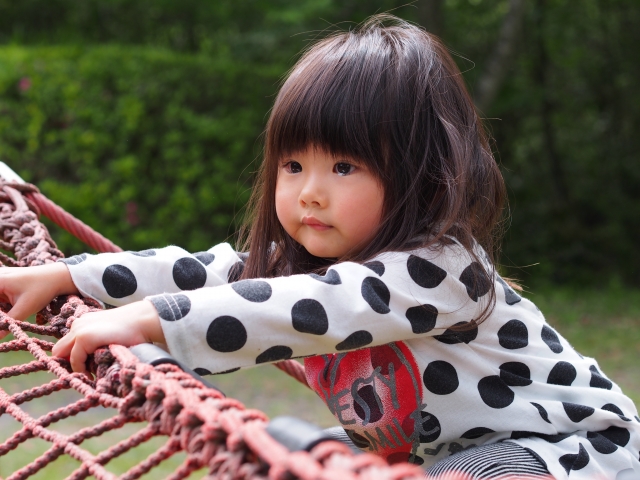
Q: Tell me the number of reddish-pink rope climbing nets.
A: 1